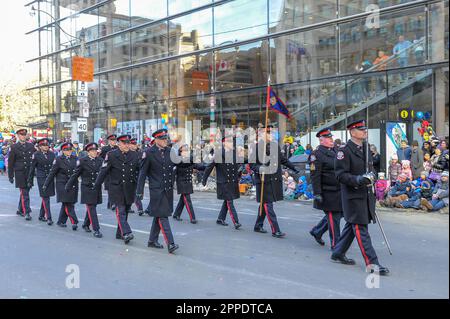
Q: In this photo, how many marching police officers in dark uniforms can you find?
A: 13